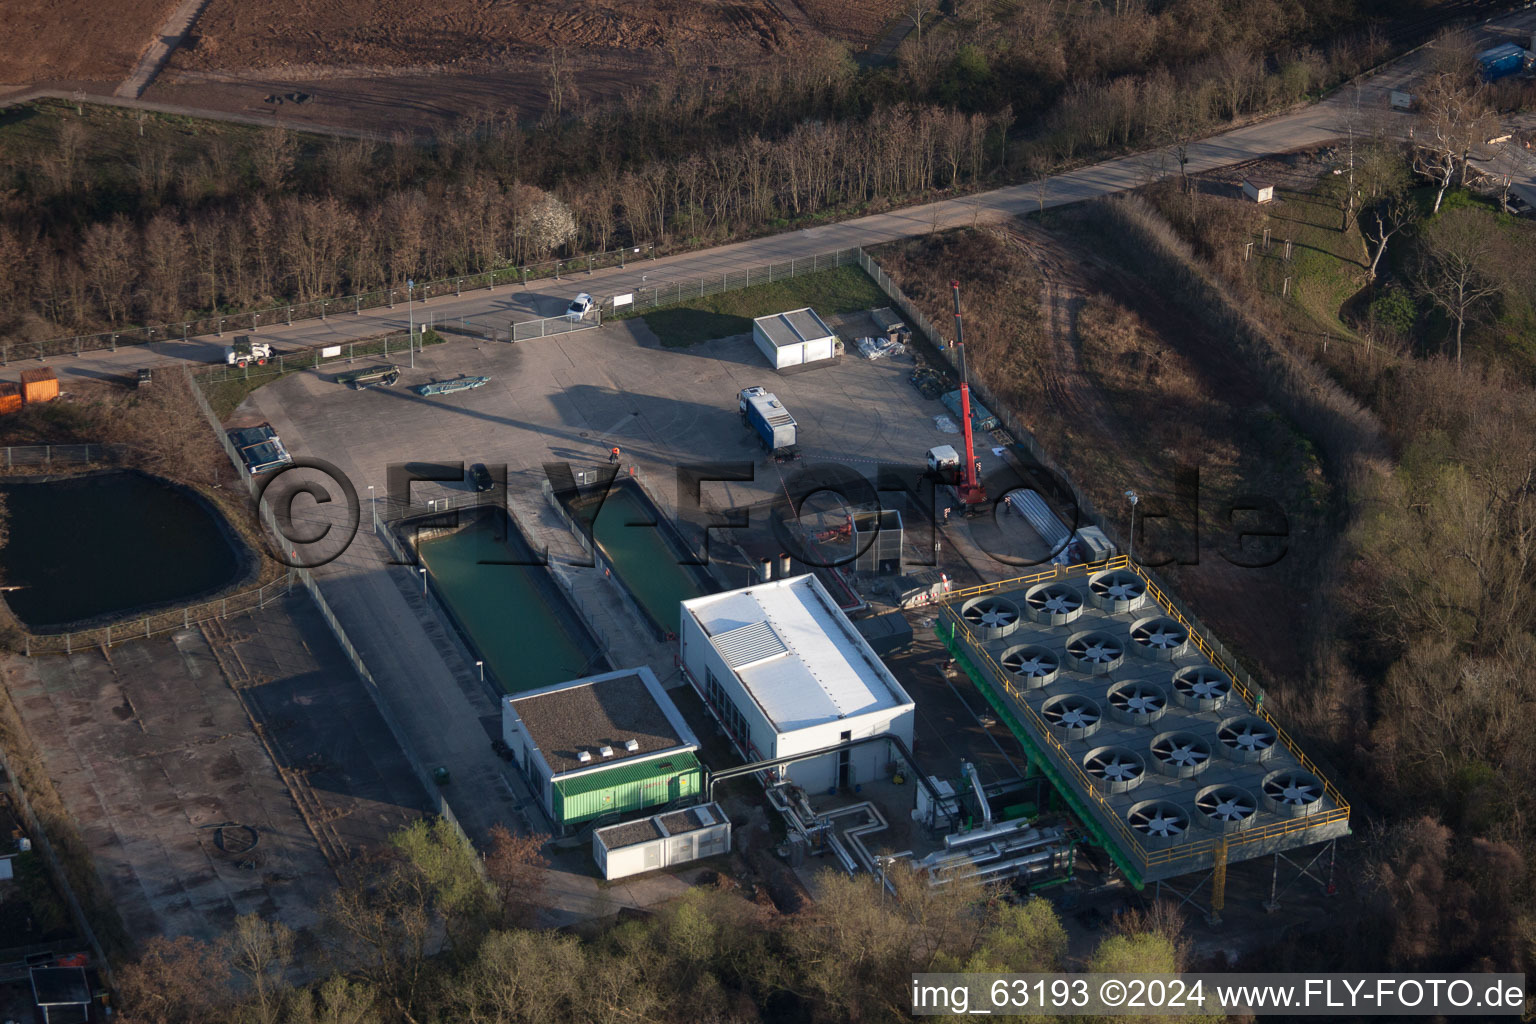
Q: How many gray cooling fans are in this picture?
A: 15